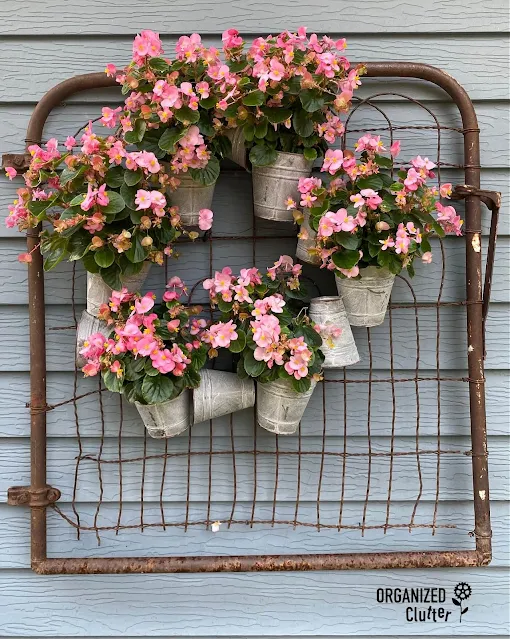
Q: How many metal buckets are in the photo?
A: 11